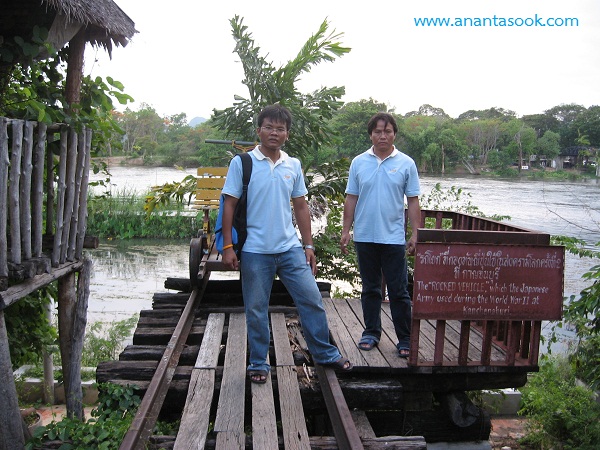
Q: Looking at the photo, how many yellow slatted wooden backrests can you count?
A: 1